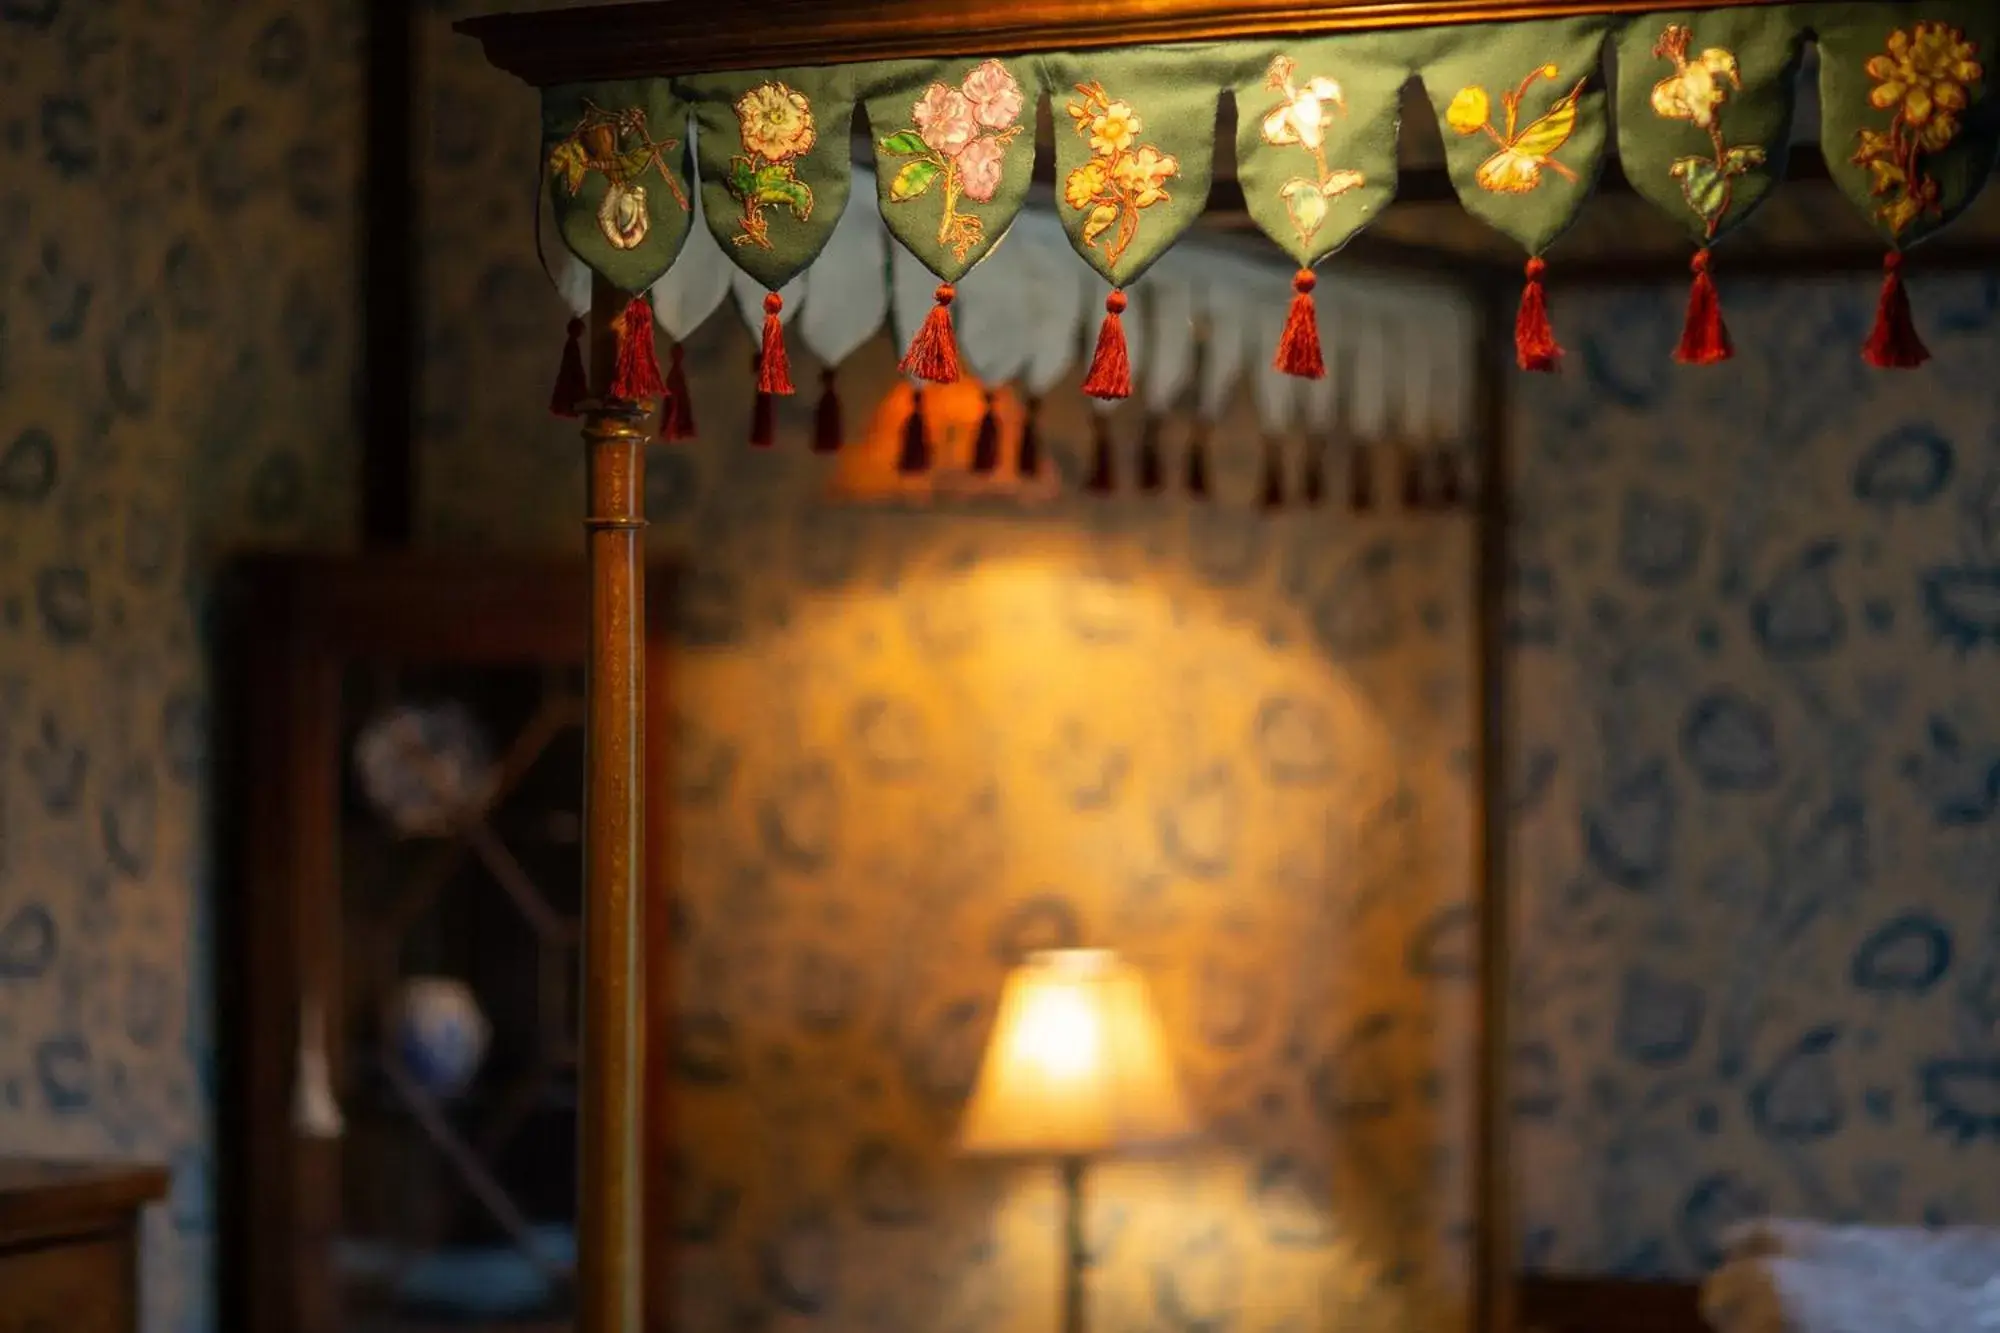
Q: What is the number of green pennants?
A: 8